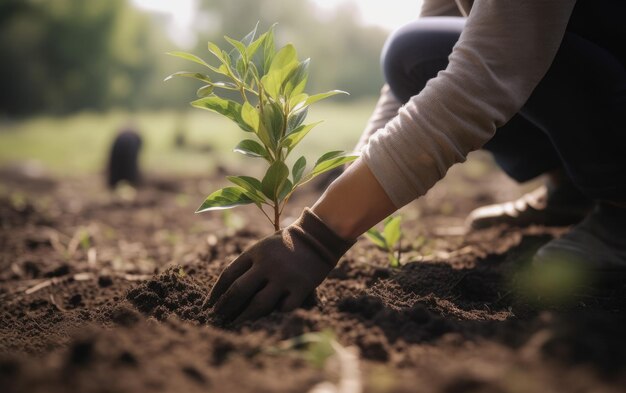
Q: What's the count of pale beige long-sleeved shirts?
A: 1